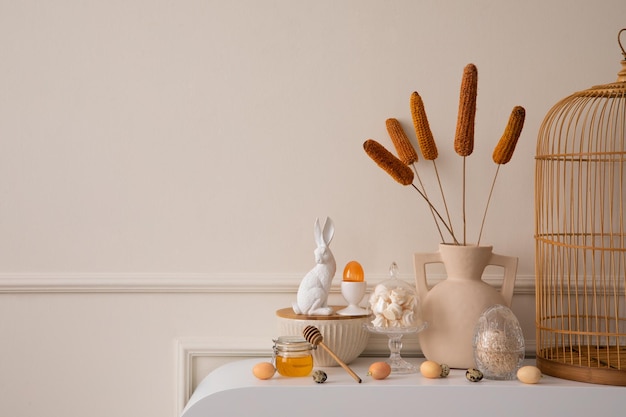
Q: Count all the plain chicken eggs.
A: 4